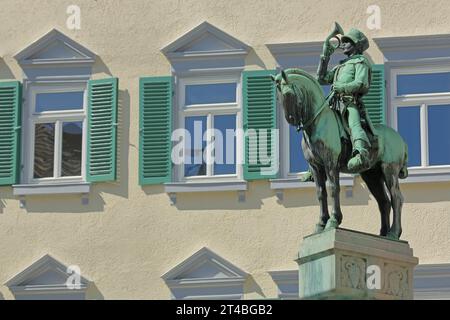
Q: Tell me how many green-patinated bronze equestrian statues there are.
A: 1